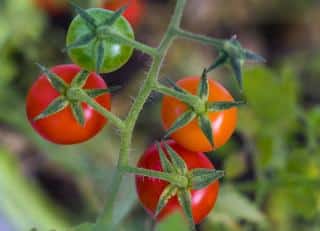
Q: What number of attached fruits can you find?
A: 4